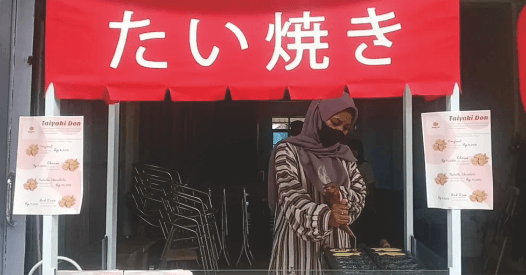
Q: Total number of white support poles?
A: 4